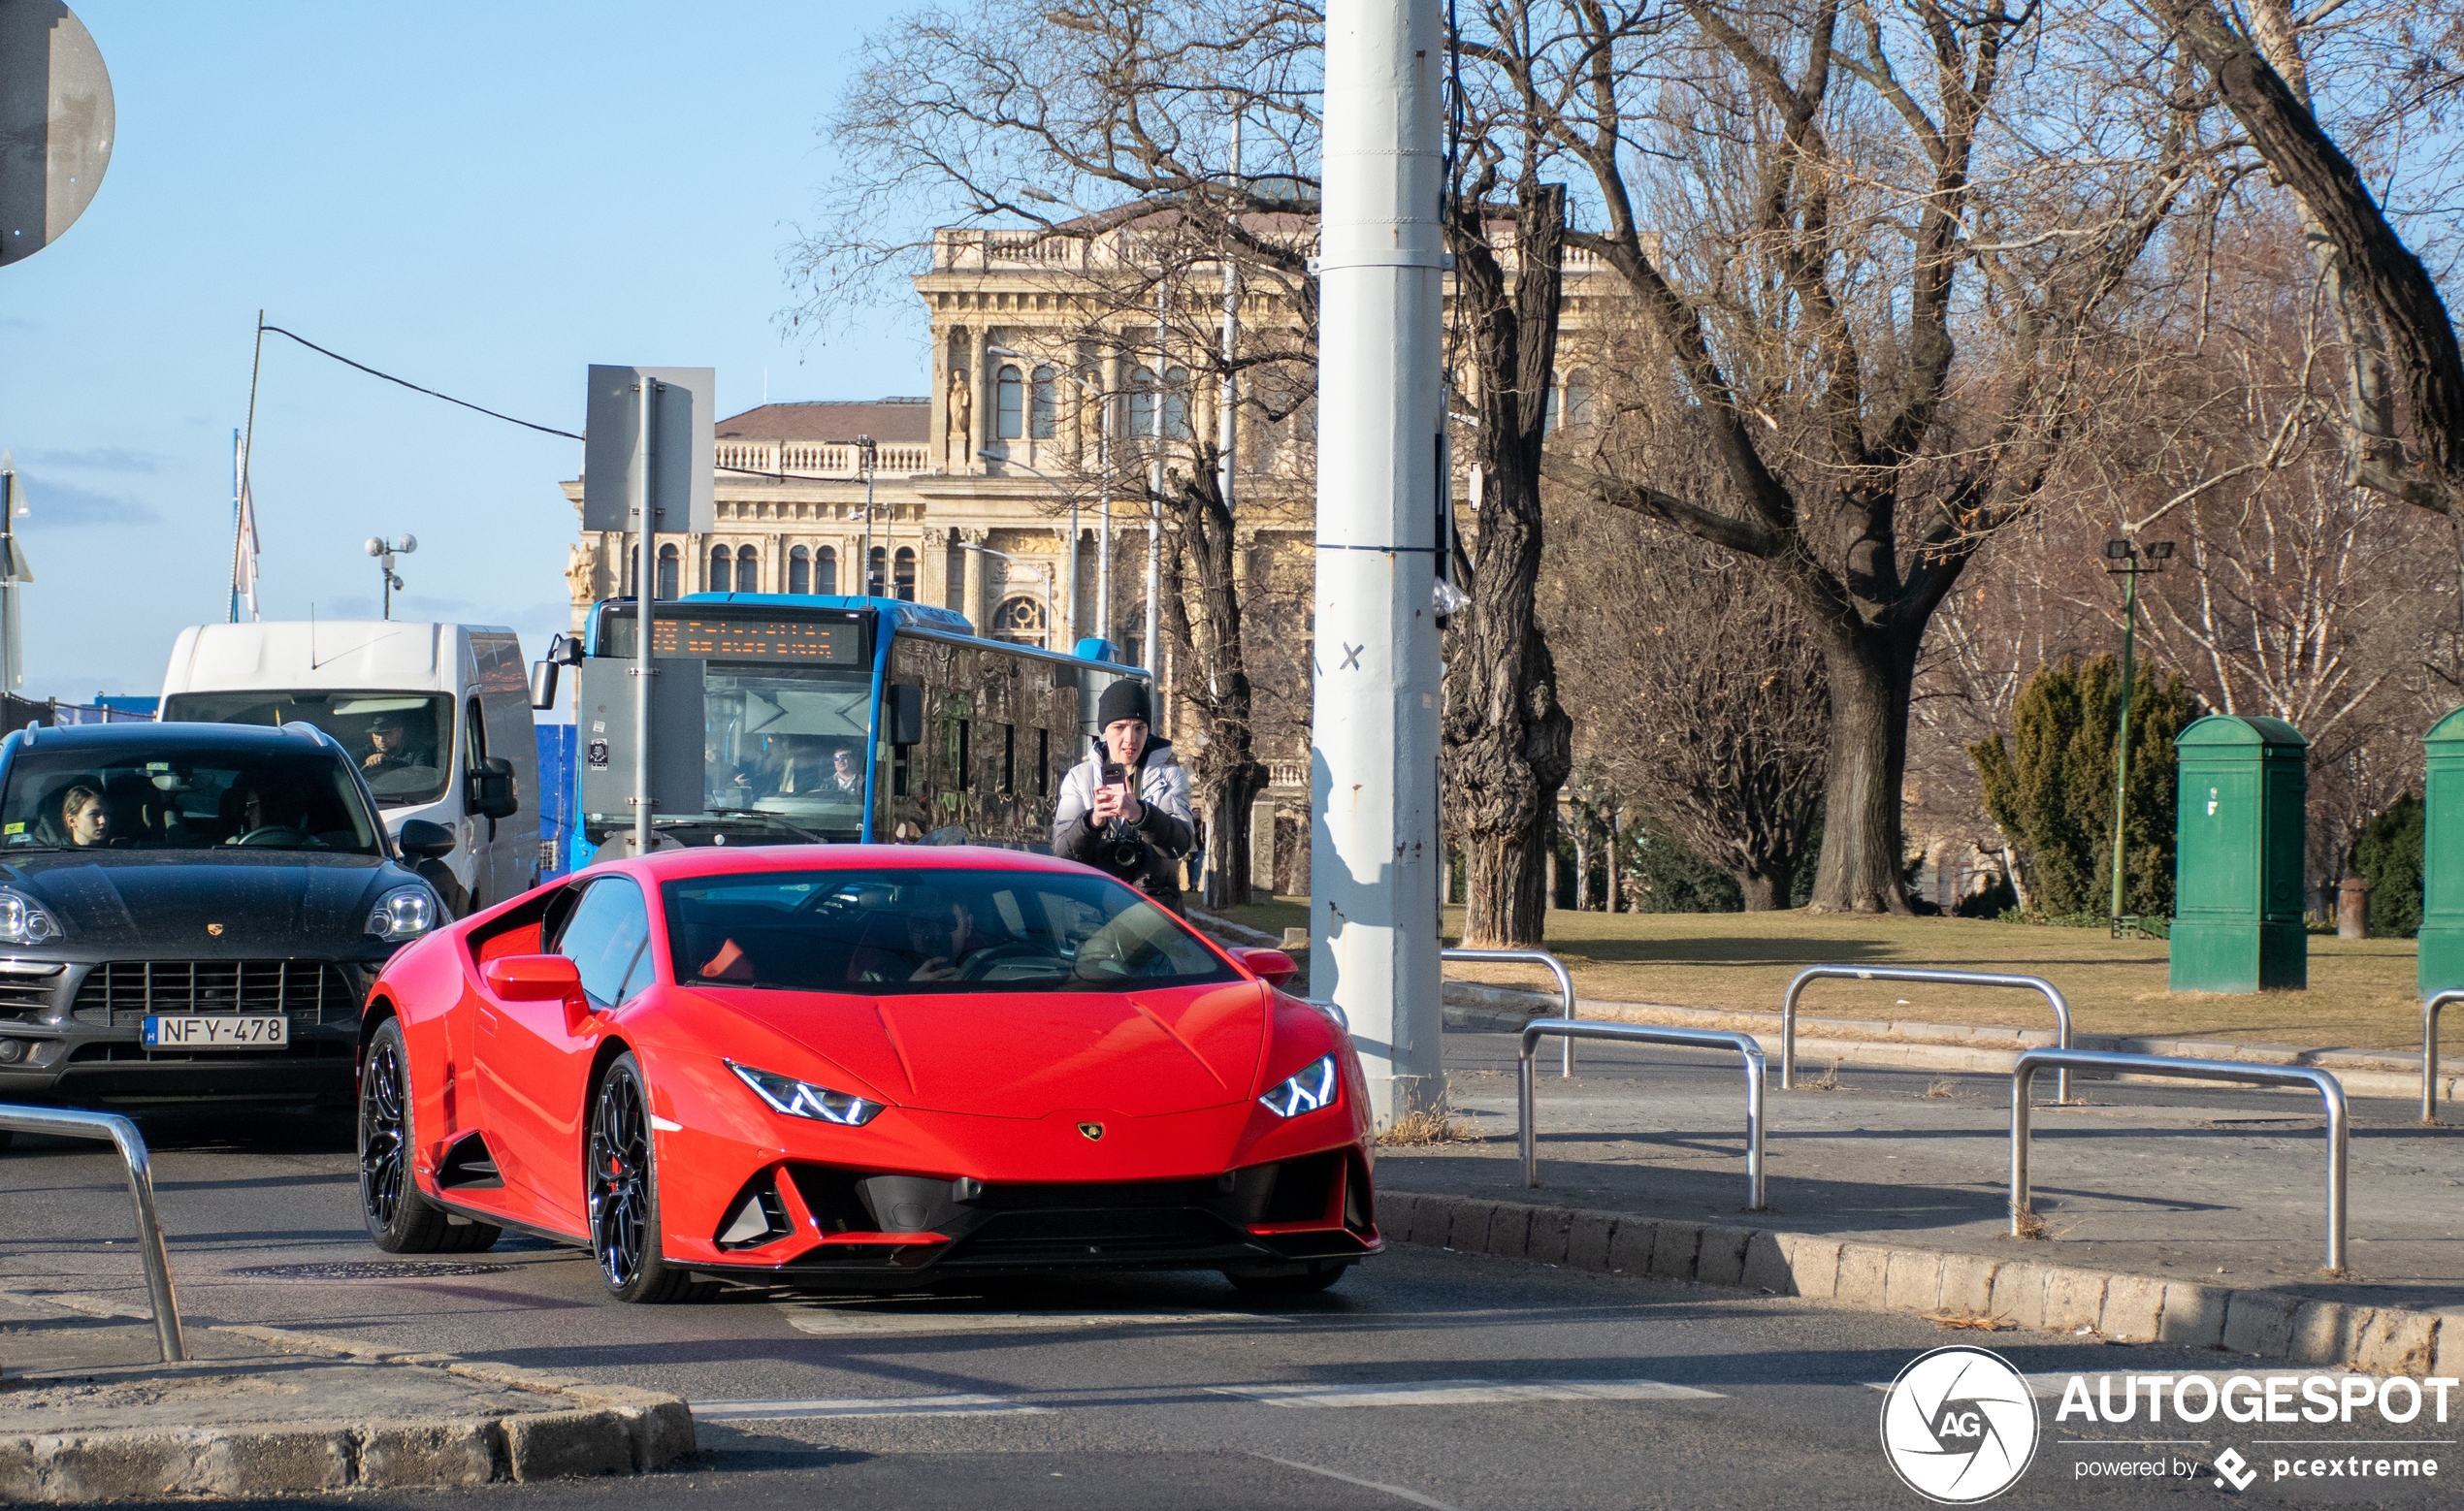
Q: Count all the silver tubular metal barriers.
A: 6